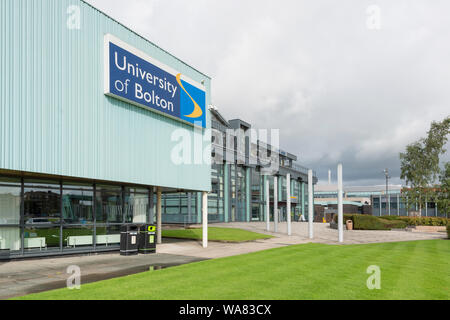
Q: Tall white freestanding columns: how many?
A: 5